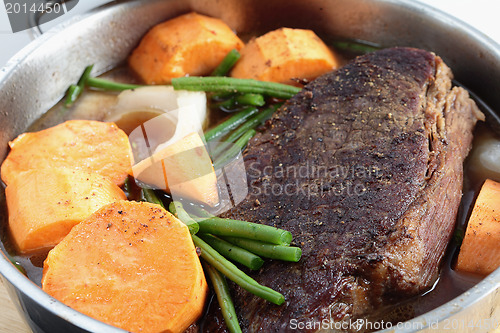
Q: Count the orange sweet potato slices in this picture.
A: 7